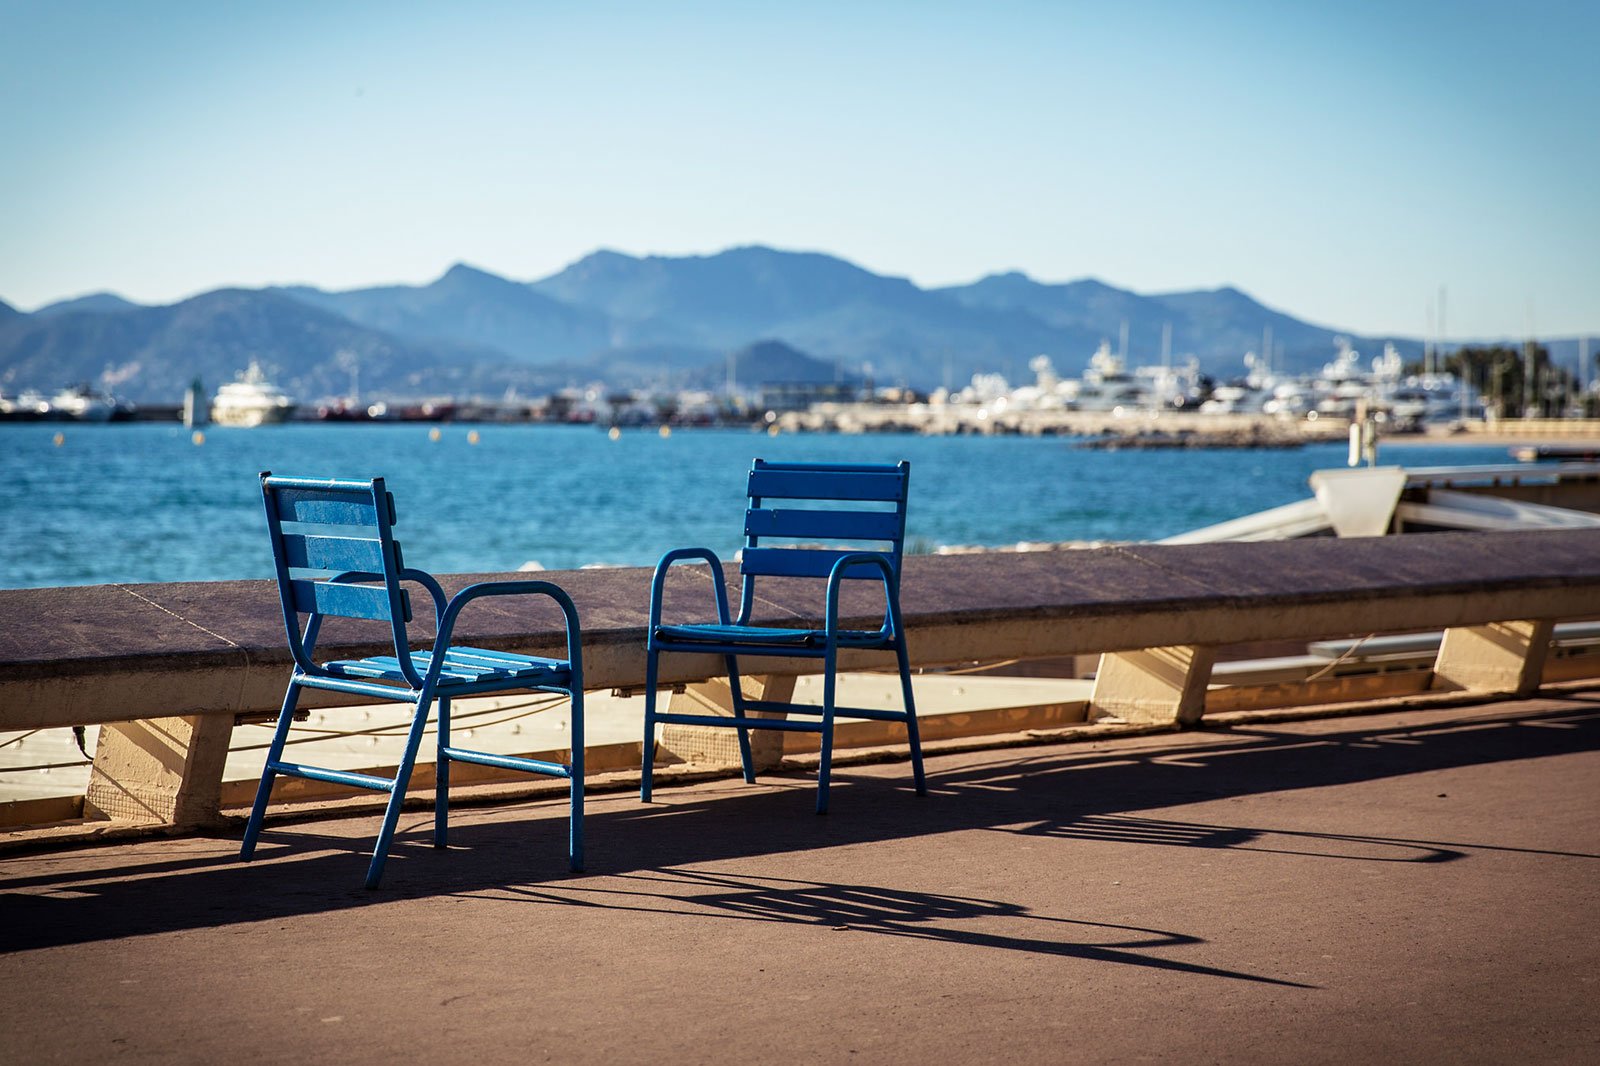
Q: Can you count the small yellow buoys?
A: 7